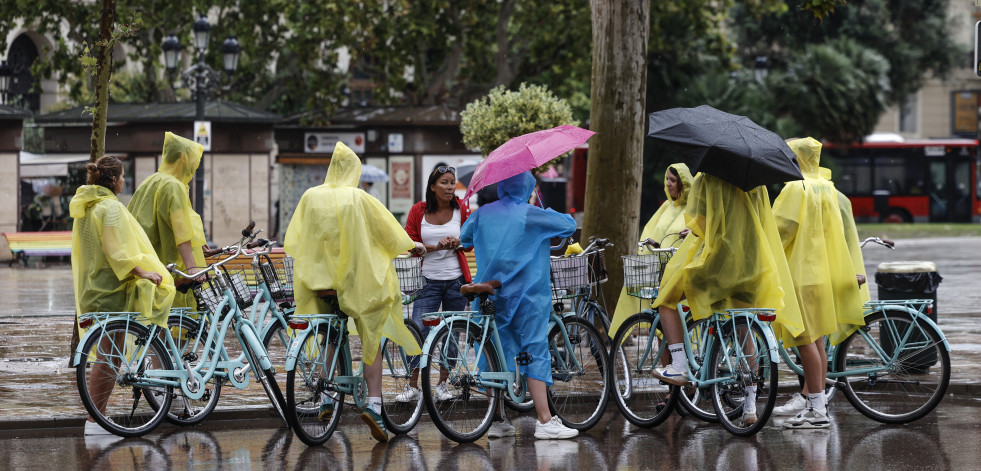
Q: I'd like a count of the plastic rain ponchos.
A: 8